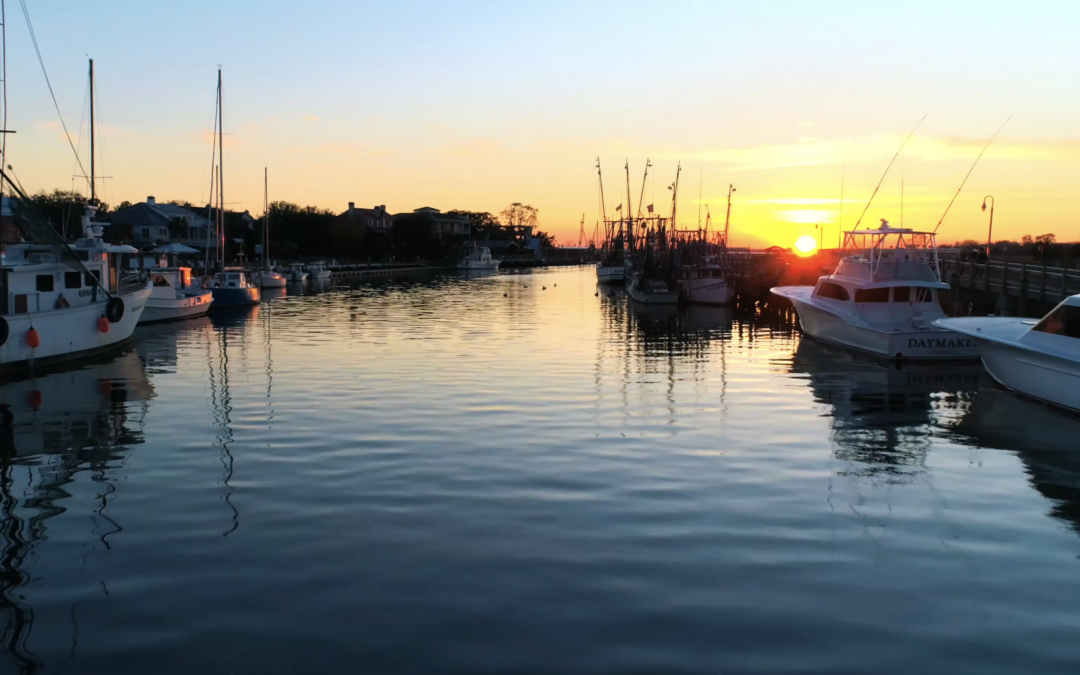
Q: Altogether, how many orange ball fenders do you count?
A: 2